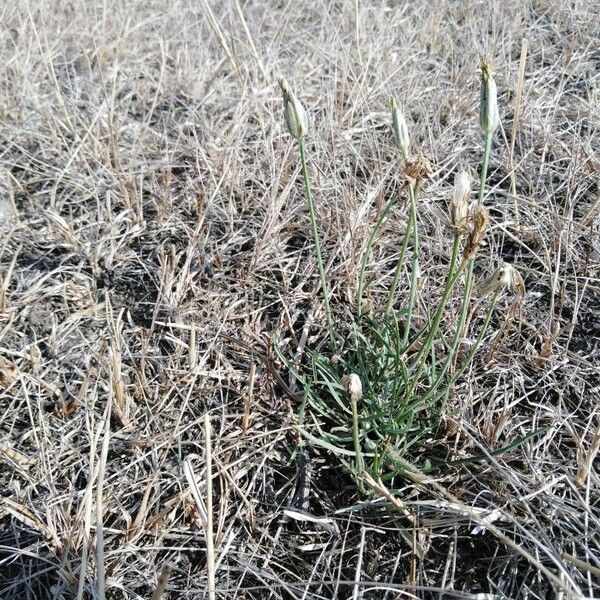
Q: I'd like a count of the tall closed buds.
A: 3